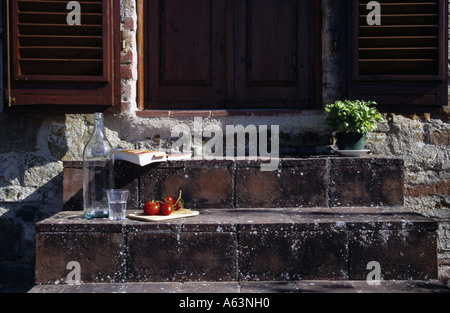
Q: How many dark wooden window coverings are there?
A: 2